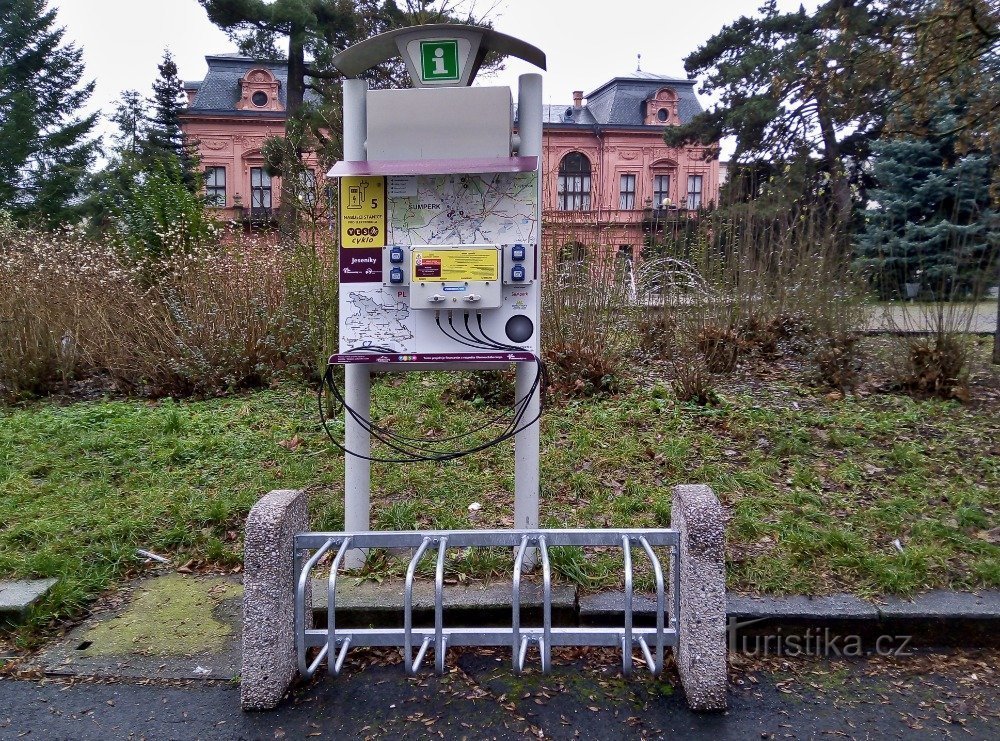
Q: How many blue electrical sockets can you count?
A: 4